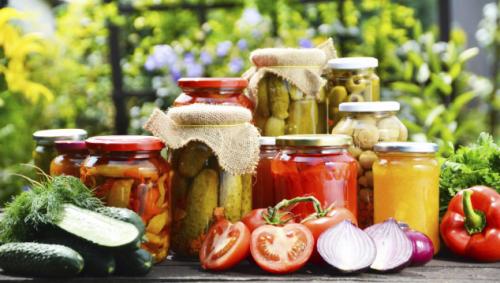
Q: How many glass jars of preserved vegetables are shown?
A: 11